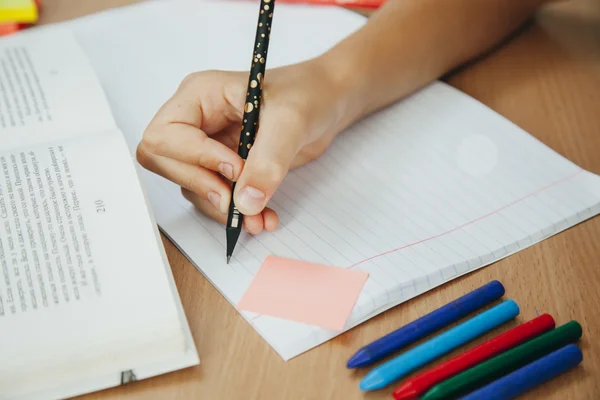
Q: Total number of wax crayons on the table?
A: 5